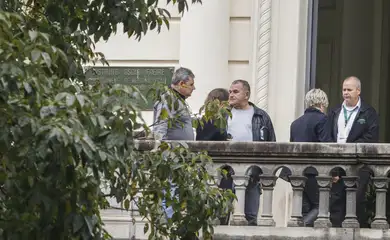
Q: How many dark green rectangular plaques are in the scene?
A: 1